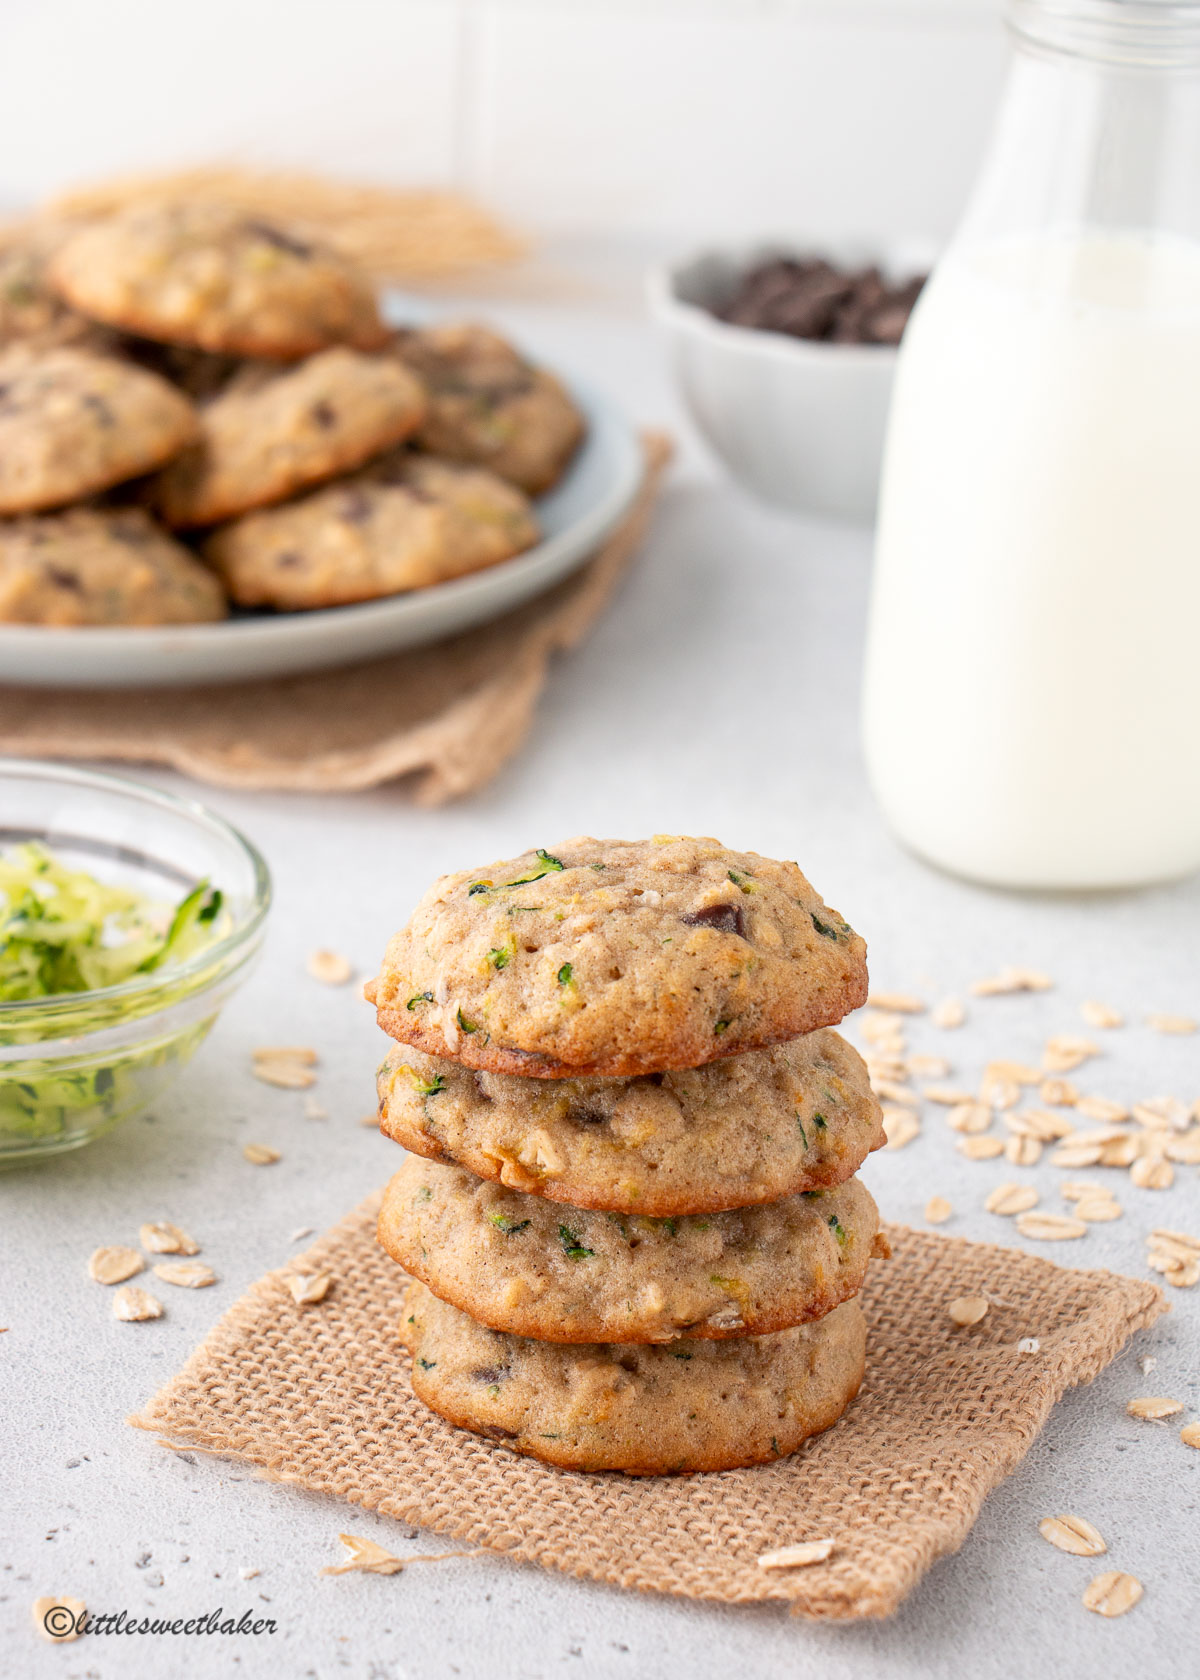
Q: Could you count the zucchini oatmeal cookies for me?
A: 11